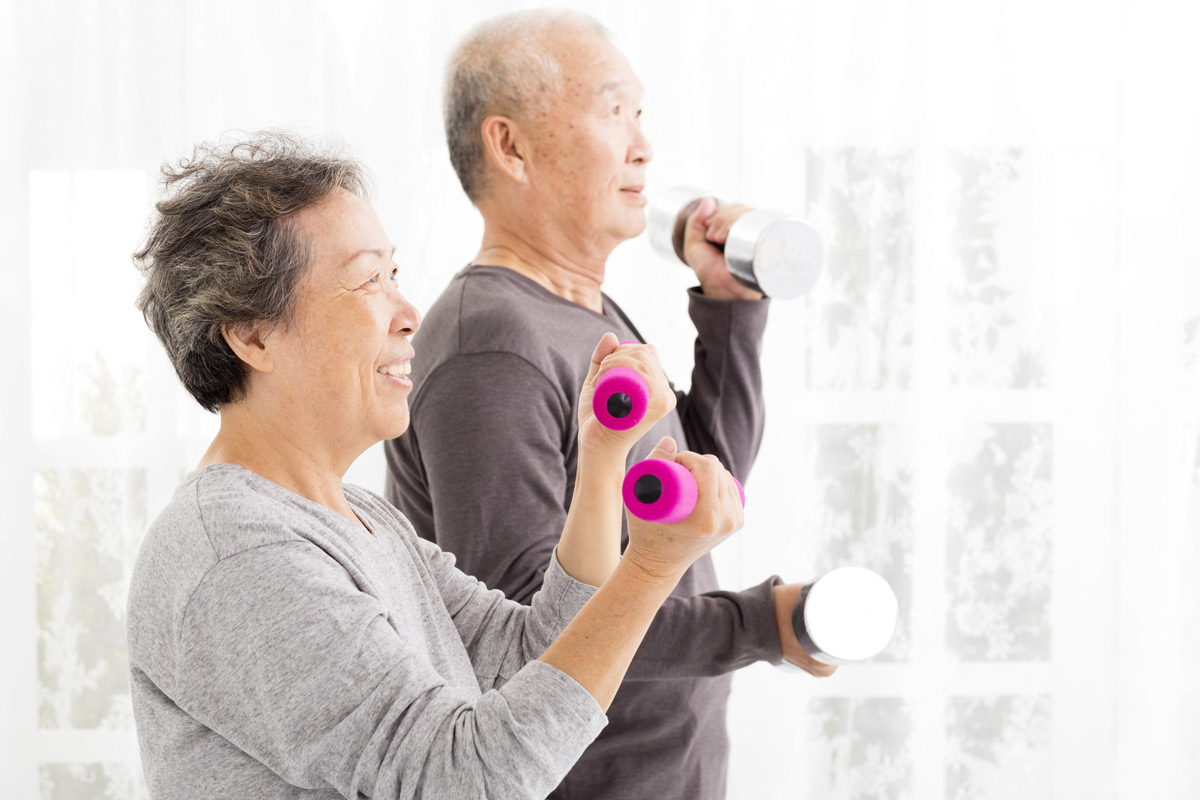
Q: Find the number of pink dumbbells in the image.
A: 2